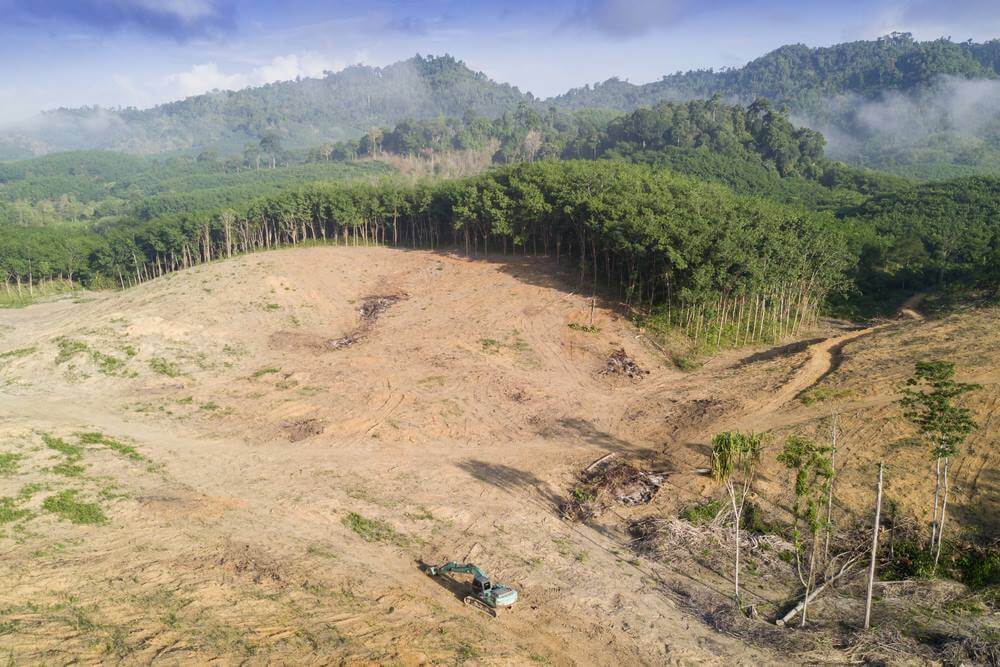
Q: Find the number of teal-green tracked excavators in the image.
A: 1